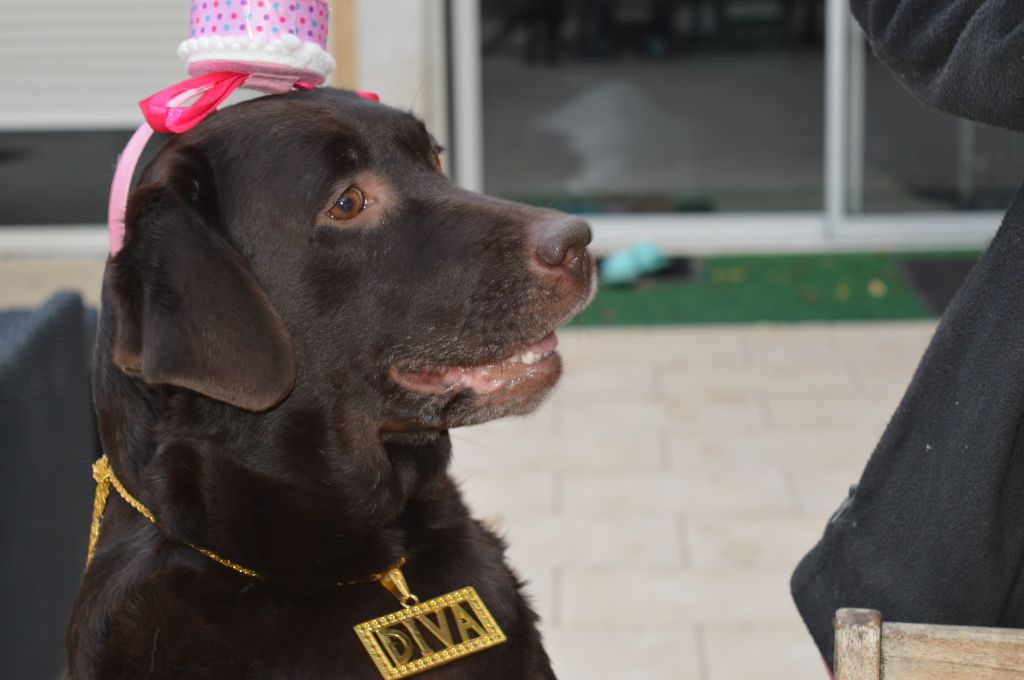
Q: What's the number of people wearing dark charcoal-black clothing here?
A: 1